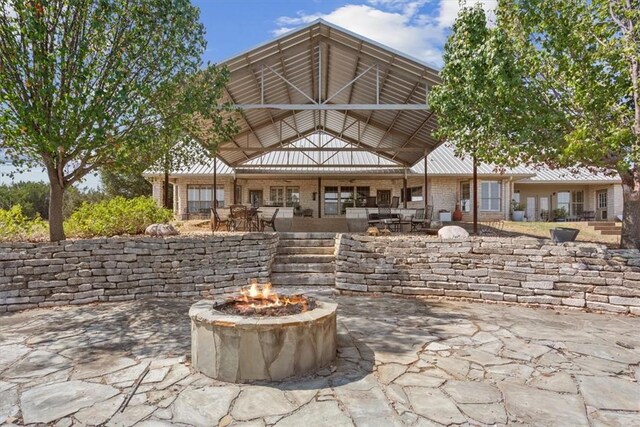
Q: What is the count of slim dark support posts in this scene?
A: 7